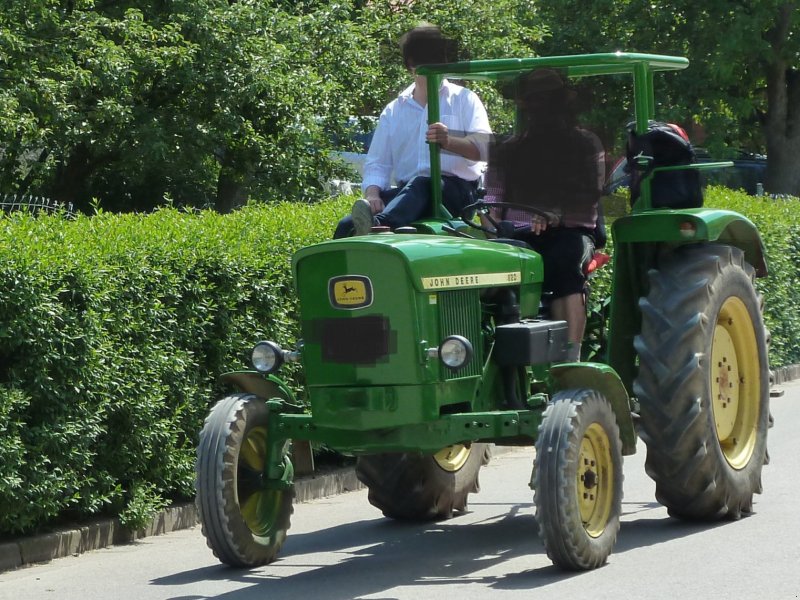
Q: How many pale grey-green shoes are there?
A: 1